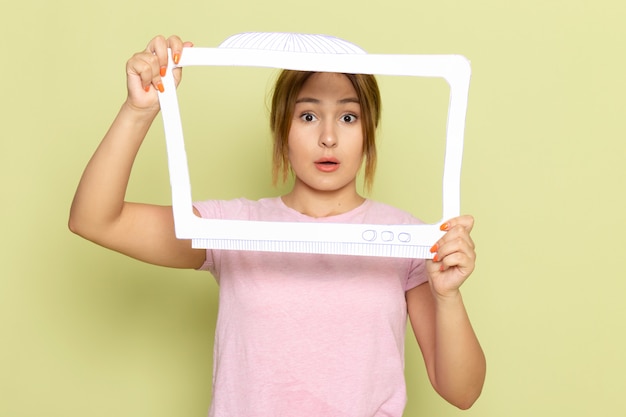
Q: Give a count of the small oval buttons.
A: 3